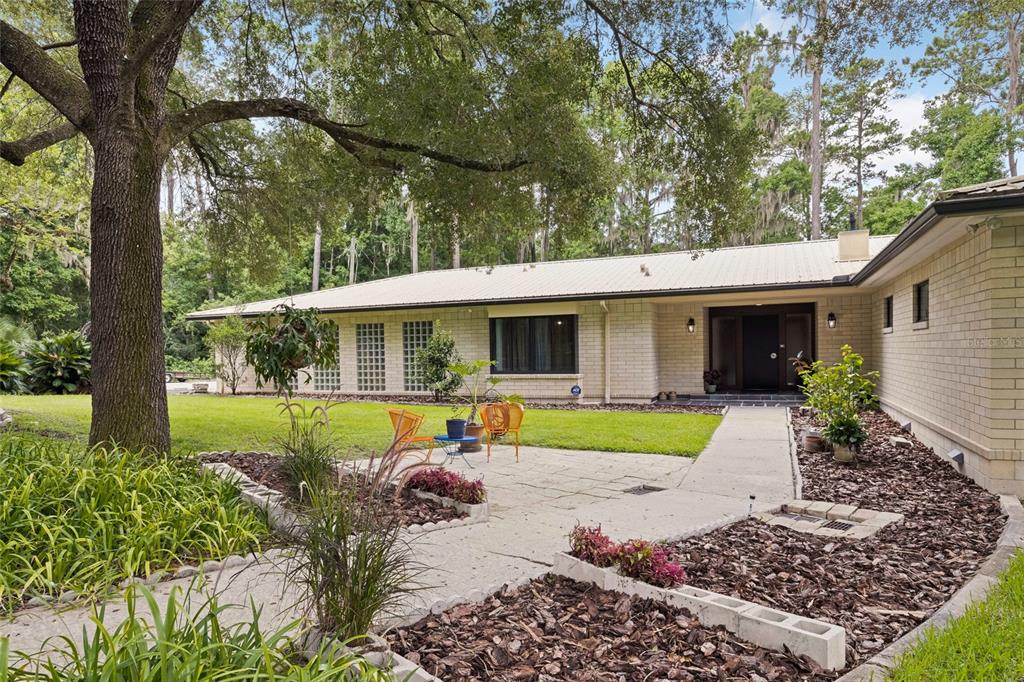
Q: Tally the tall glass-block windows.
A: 4